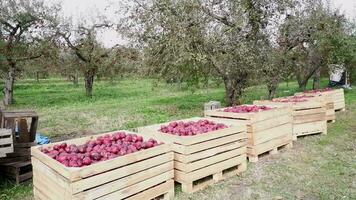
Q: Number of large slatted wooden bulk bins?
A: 6